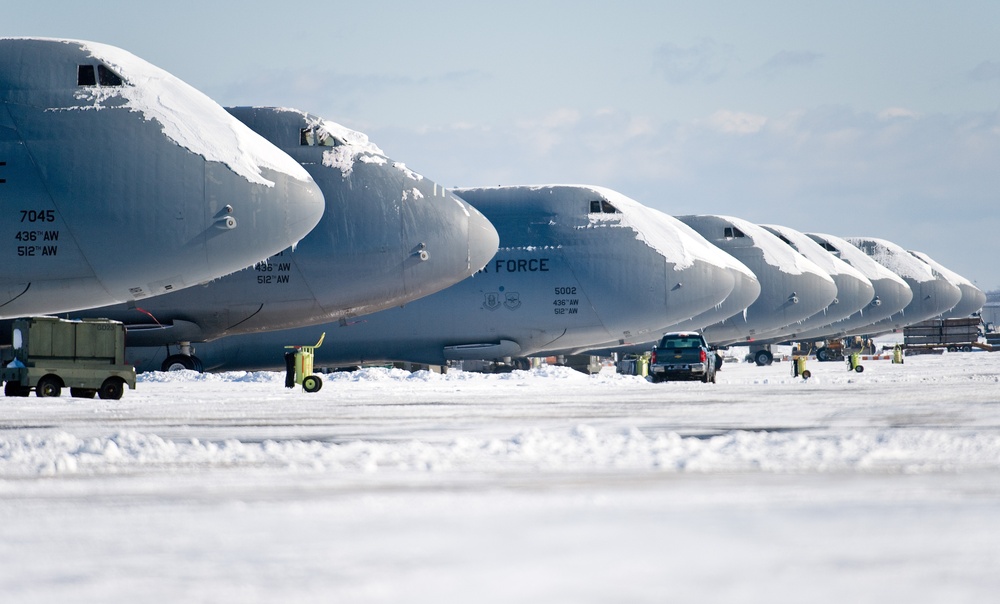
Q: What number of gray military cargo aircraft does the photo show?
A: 9